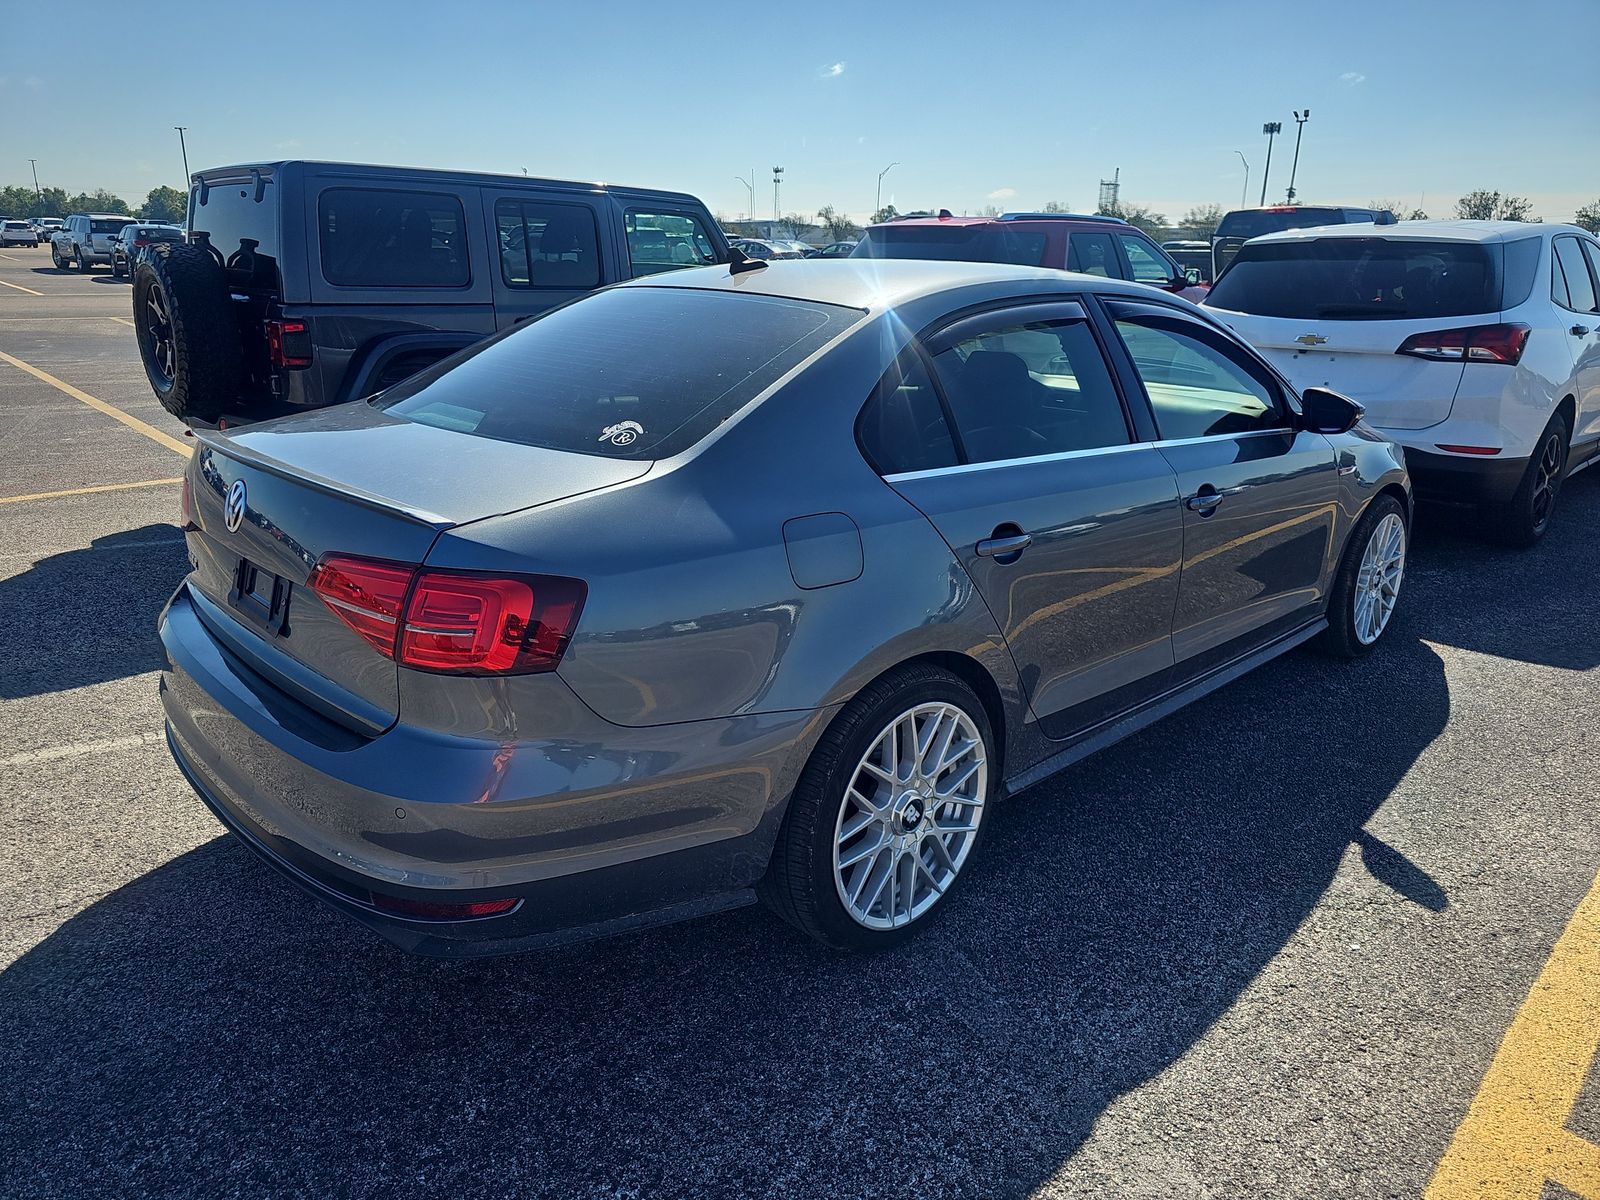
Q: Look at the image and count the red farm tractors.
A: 0